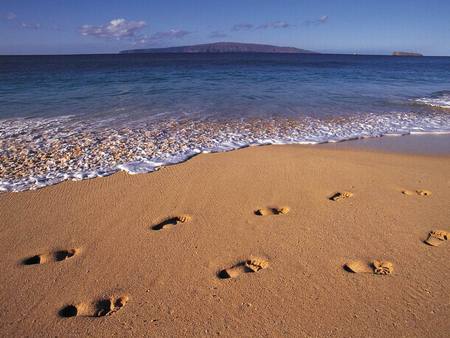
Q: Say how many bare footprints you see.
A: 9